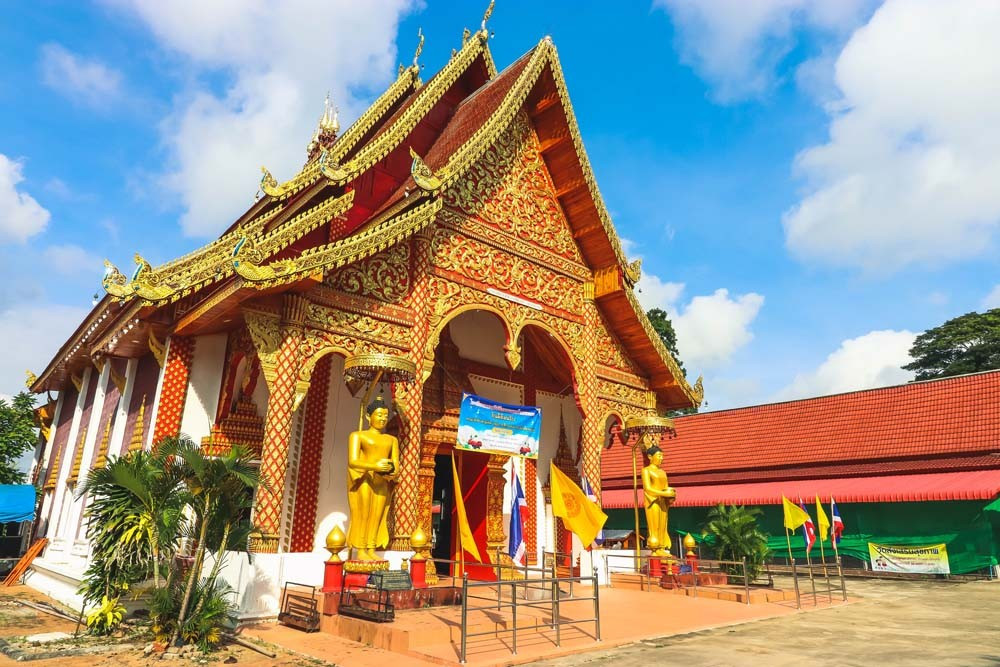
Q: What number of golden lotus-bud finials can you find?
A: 4